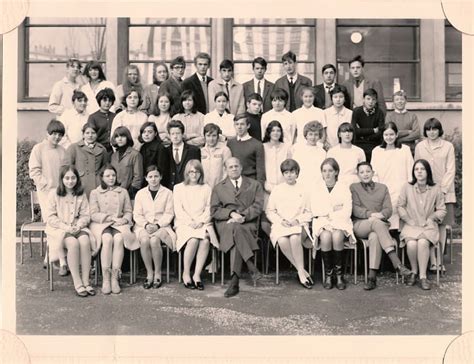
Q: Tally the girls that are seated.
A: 7